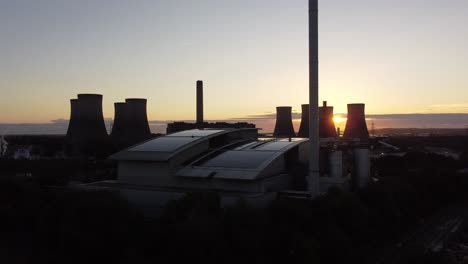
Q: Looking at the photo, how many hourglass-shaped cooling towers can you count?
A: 8